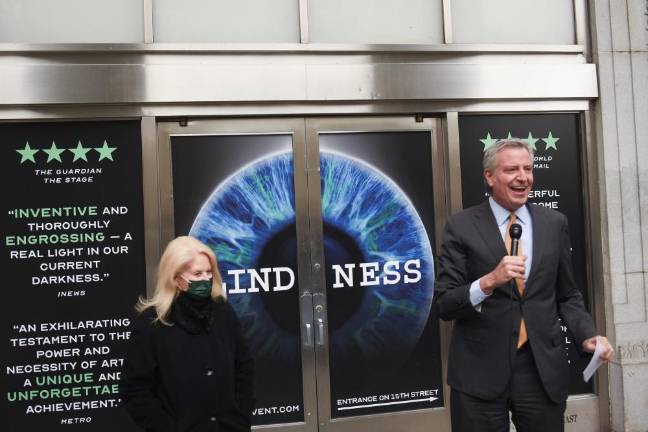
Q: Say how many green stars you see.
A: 8